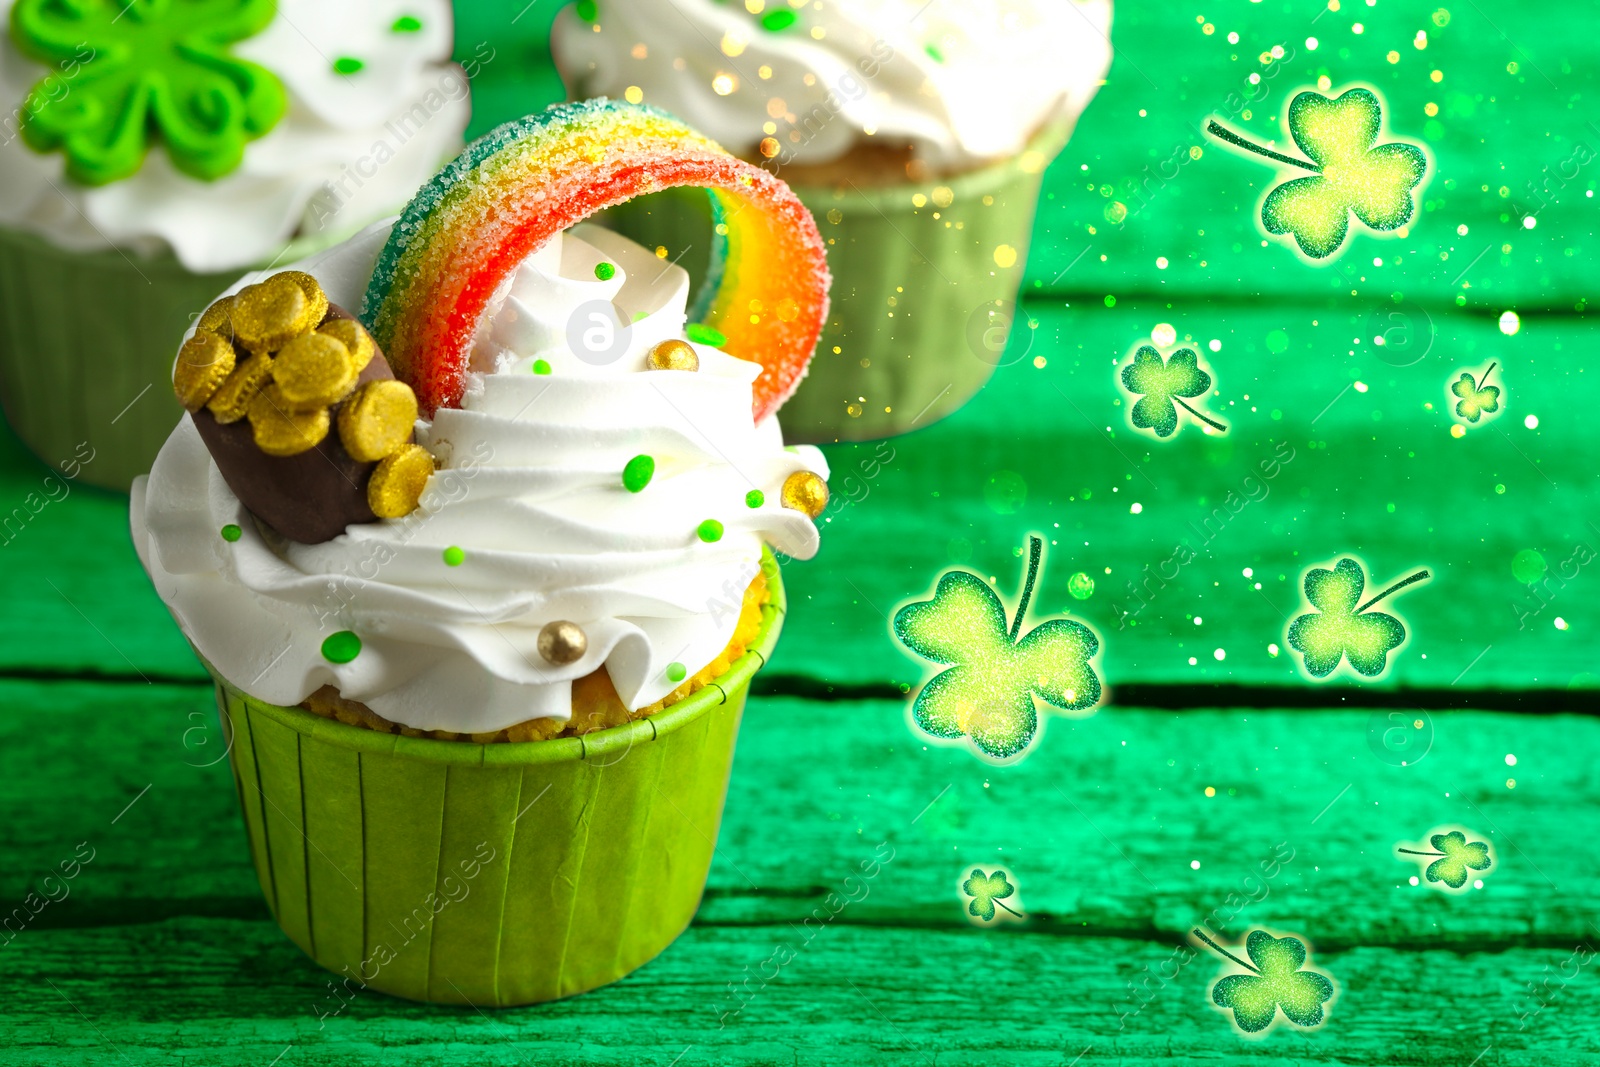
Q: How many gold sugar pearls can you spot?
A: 3